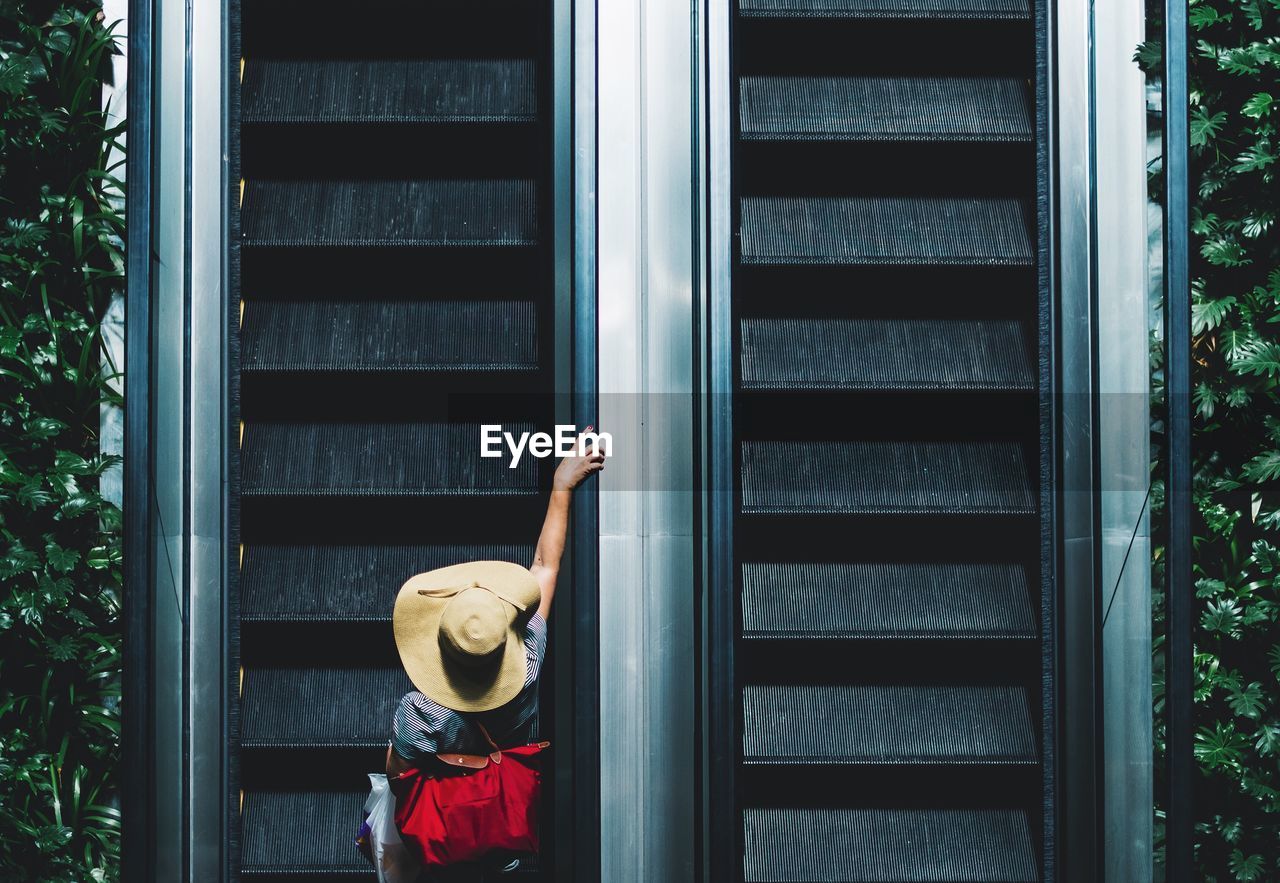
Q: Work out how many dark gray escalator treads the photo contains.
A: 15